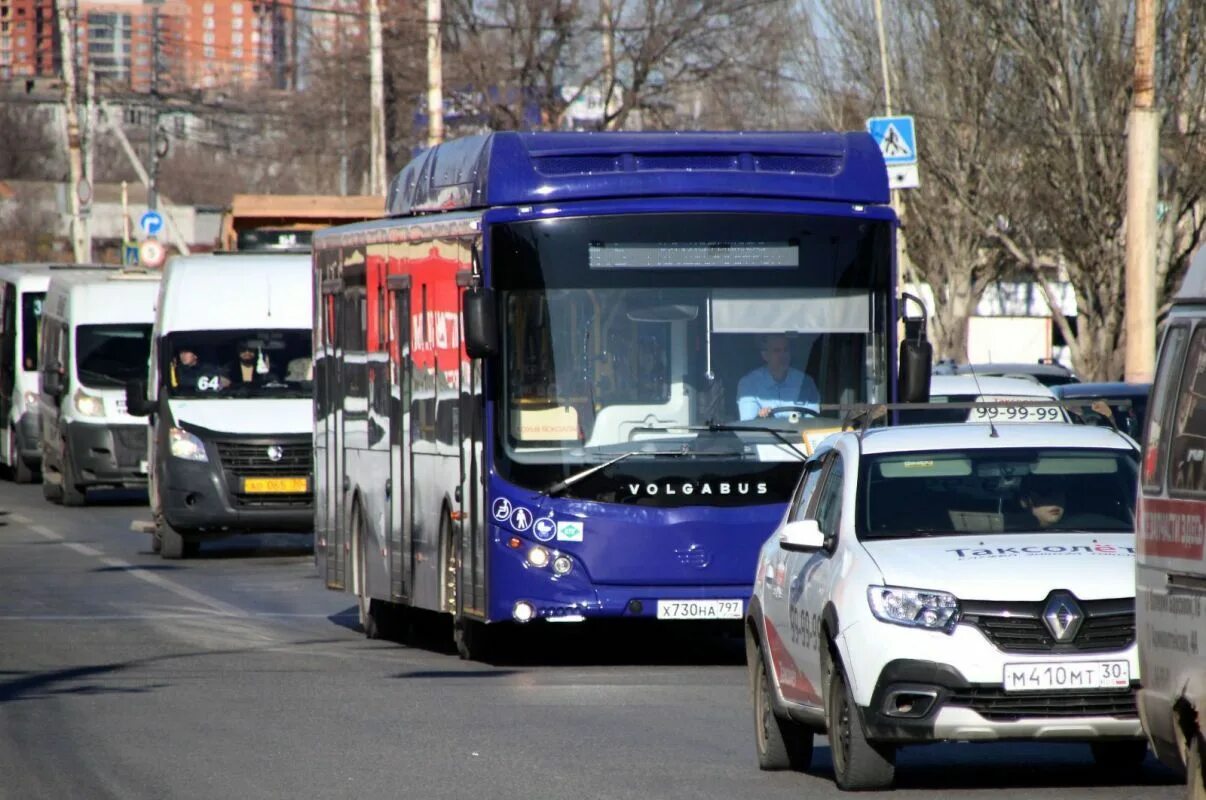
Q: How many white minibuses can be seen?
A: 3